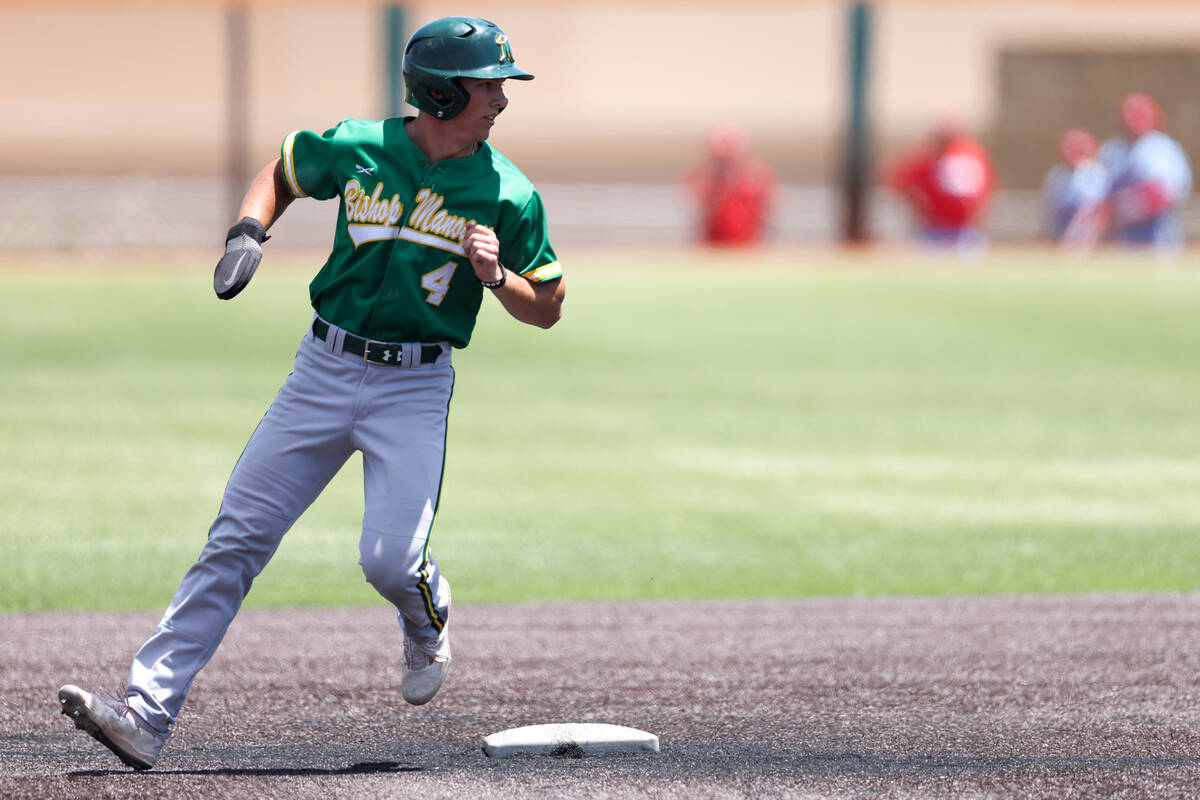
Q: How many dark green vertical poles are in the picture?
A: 2